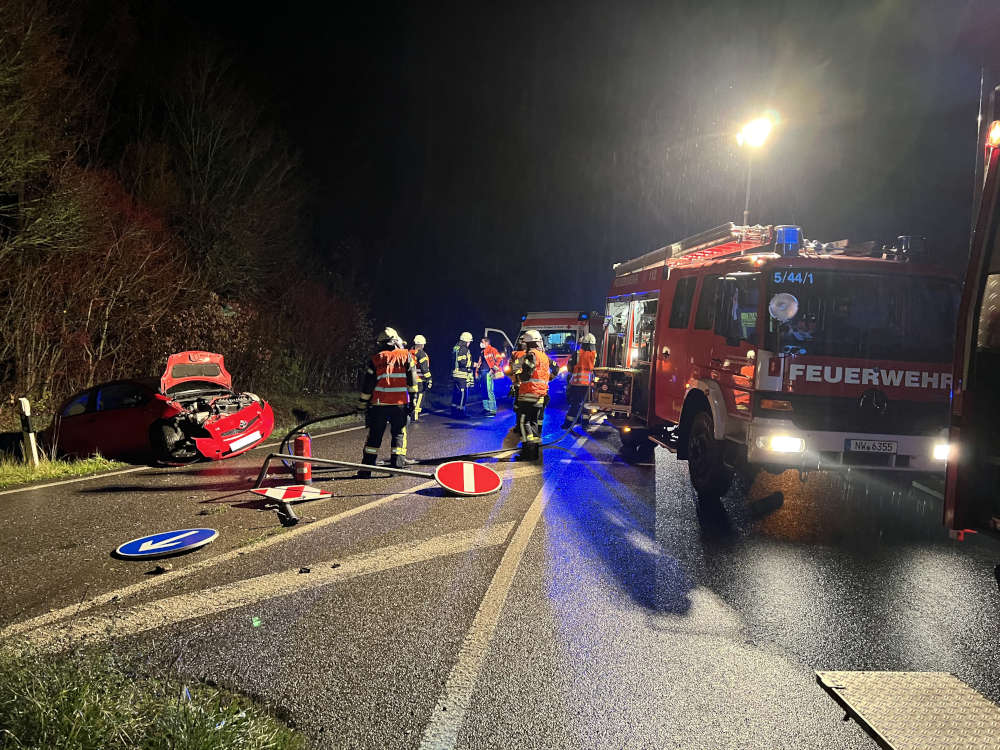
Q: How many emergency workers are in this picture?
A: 7